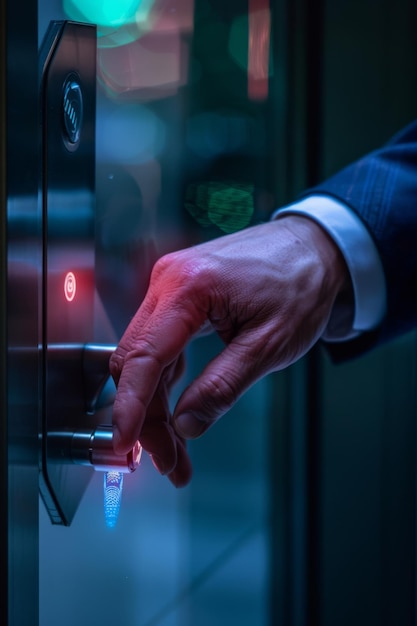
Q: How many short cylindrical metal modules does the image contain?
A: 1